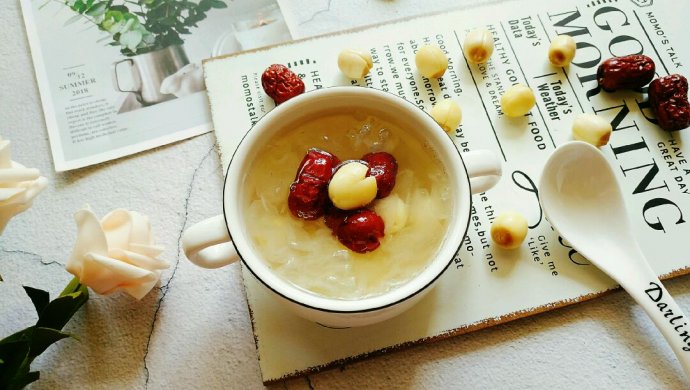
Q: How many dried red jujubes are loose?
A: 3